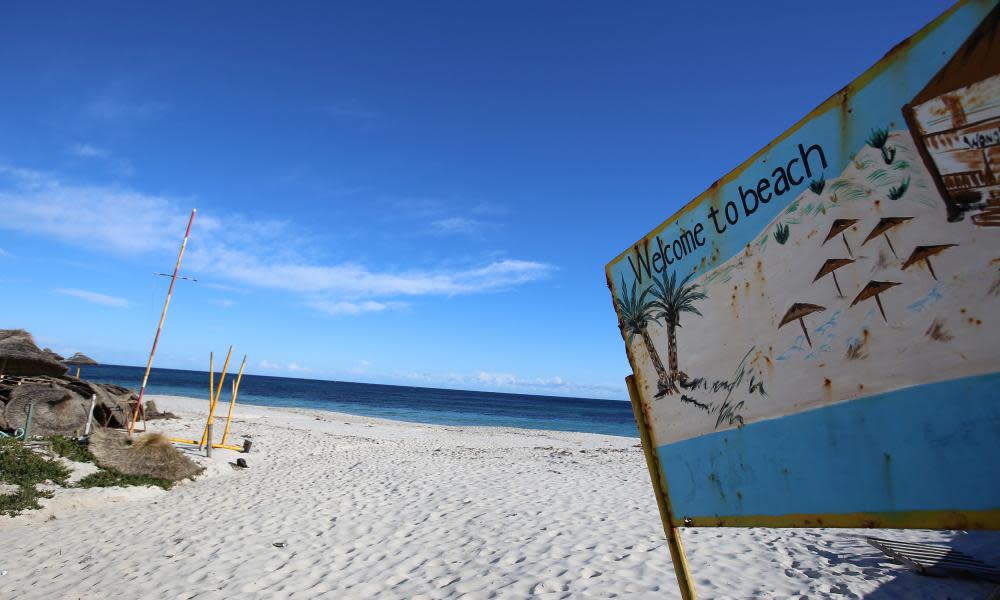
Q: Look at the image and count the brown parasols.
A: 6